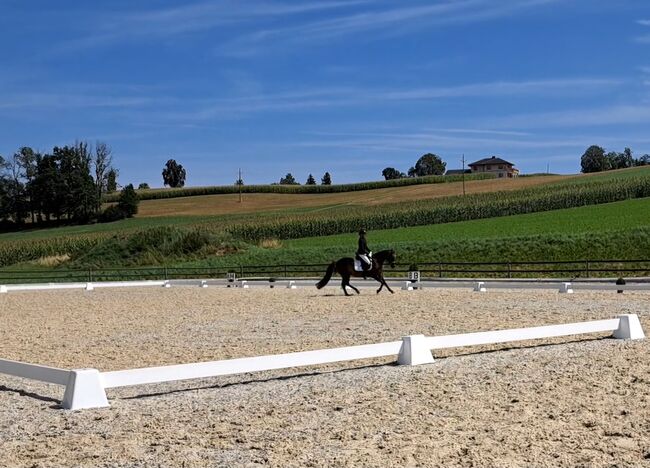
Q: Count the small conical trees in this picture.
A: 2